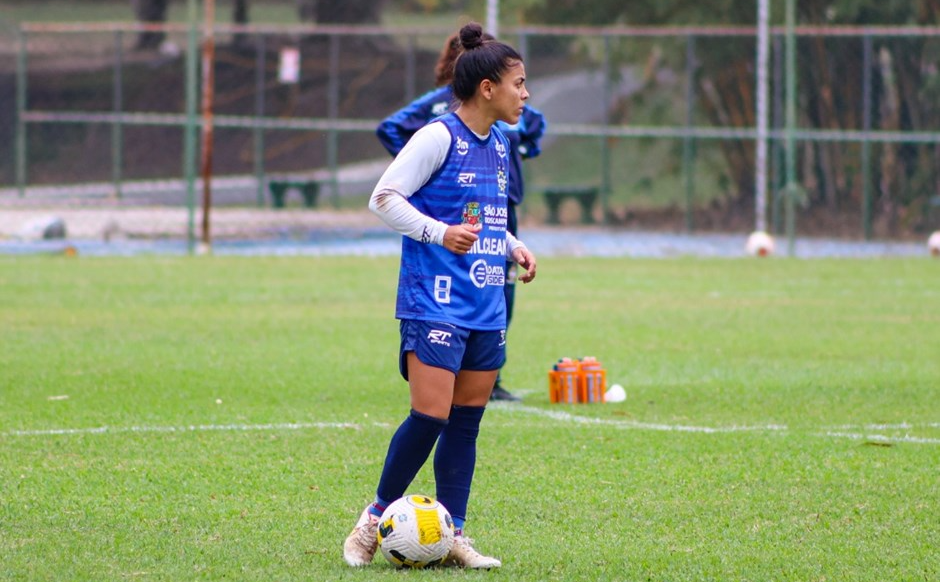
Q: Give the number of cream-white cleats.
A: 2